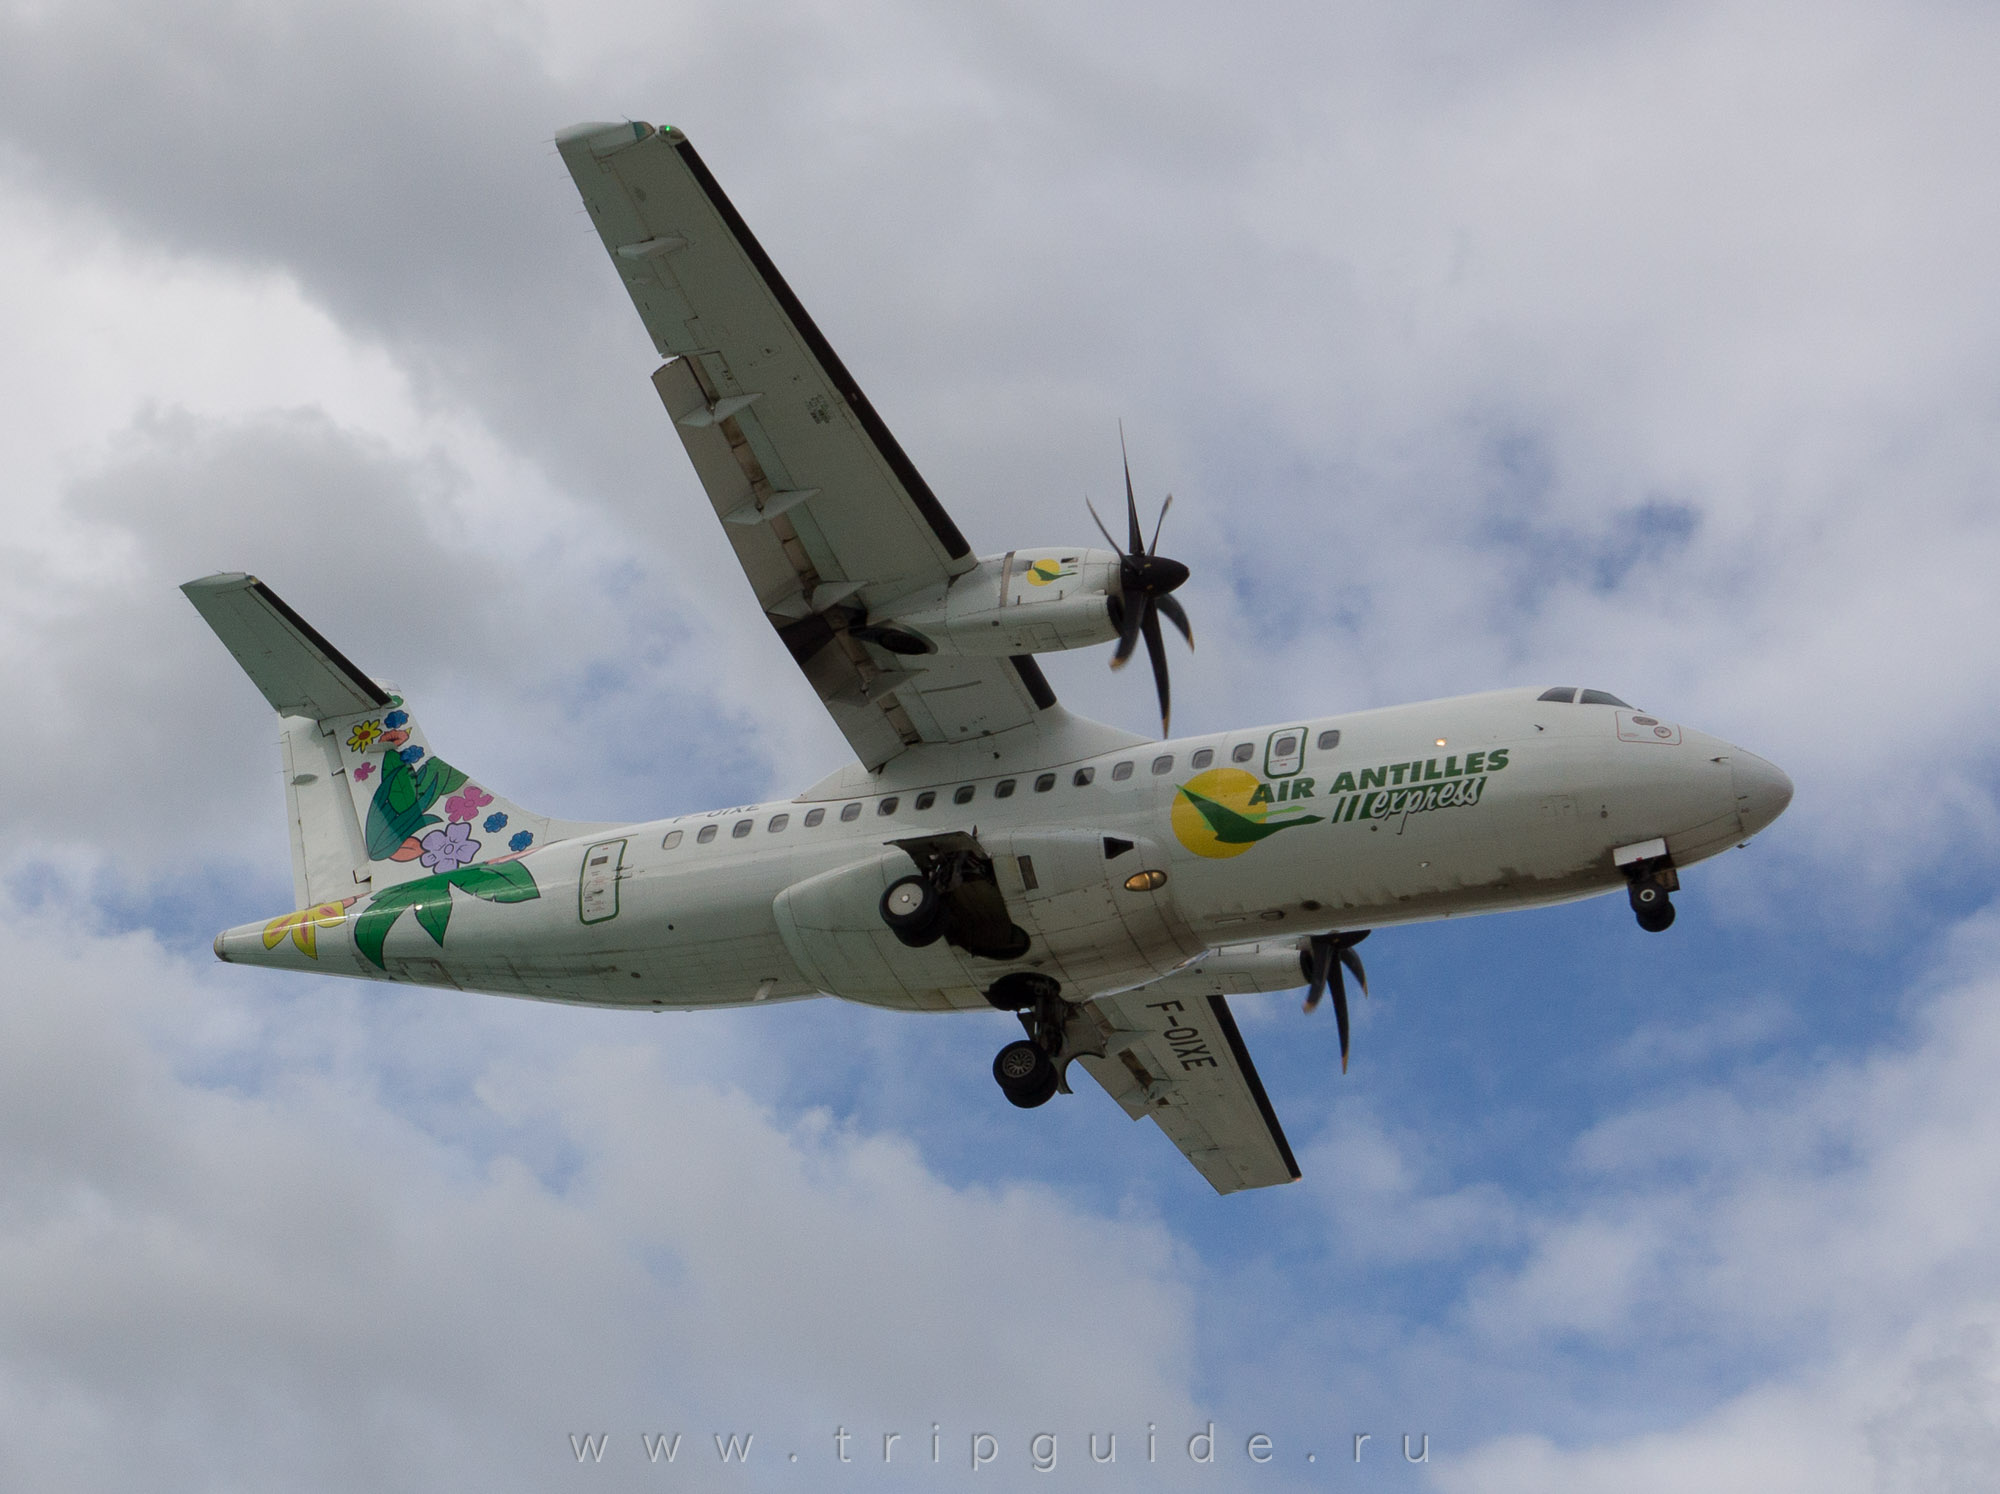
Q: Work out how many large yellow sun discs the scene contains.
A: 1